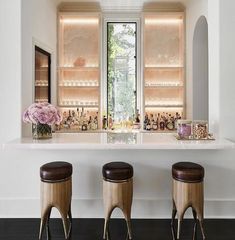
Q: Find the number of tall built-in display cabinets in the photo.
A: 2